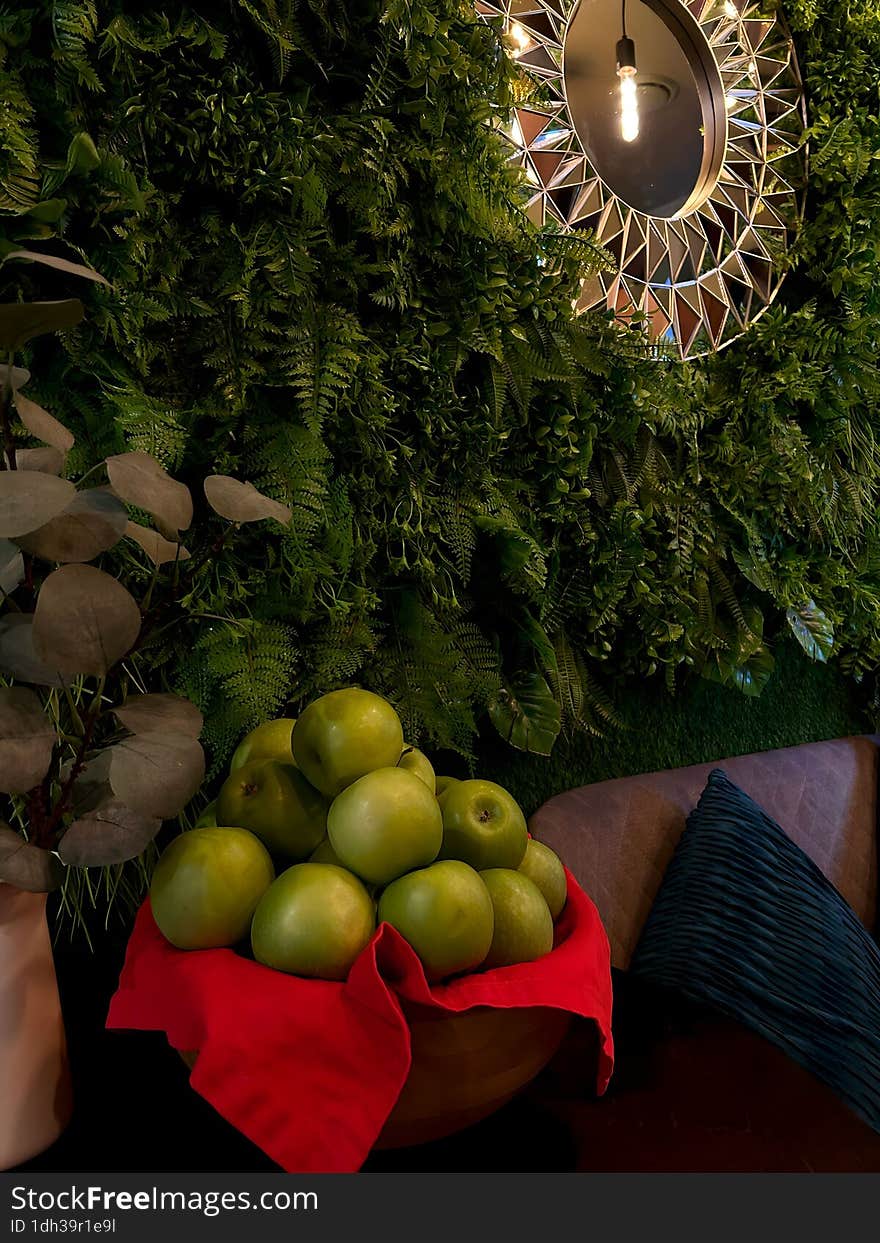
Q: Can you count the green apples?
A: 14